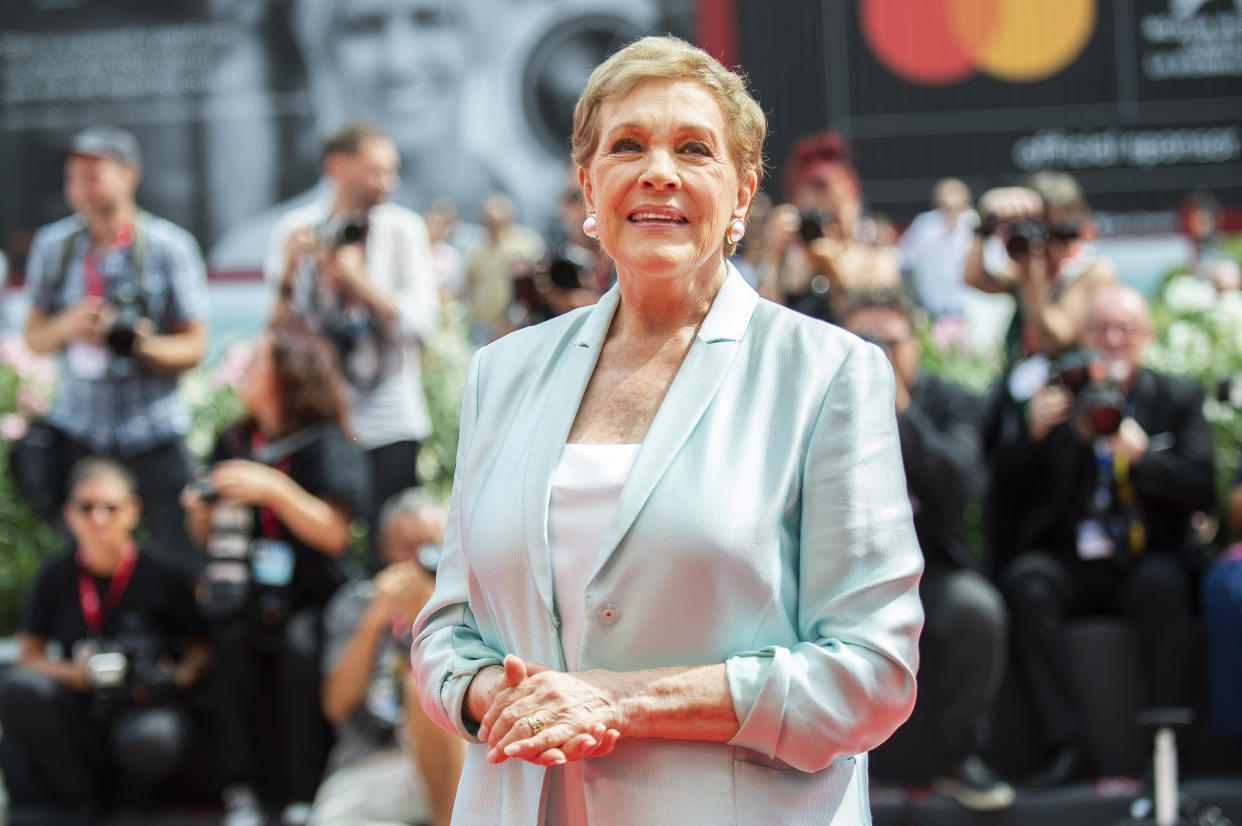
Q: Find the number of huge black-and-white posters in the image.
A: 1